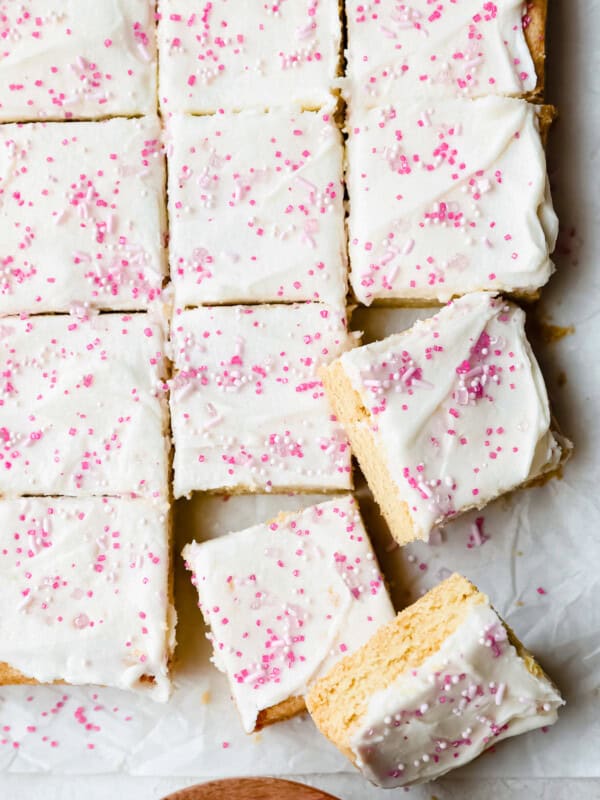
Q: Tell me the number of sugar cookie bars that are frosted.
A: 12